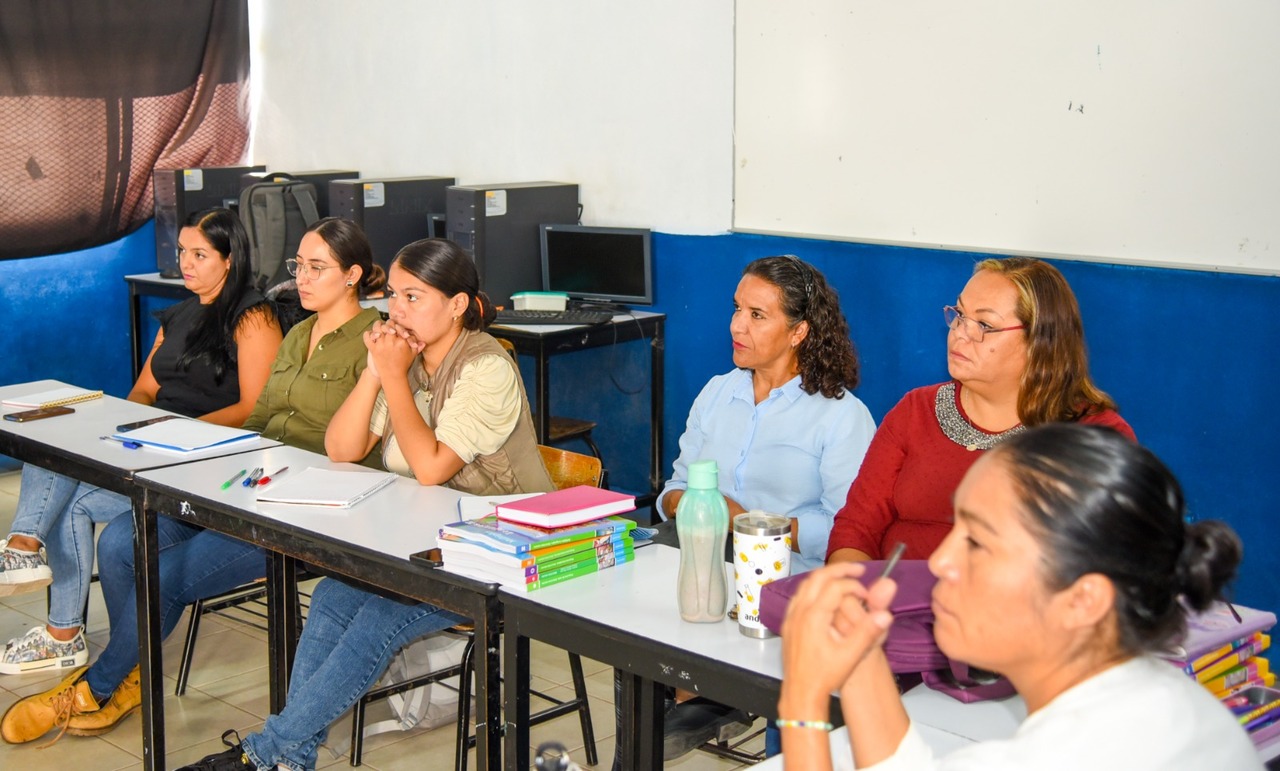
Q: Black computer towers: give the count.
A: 4